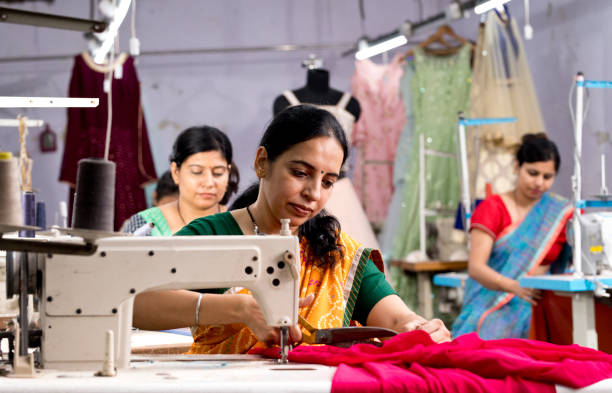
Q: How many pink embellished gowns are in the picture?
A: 1